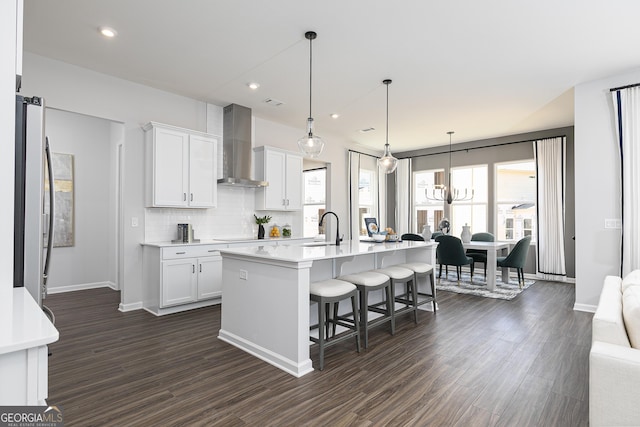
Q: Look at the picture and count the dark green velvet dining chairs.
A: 5